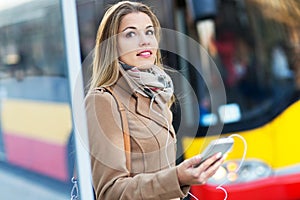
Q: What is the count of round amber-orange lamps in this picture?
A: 2